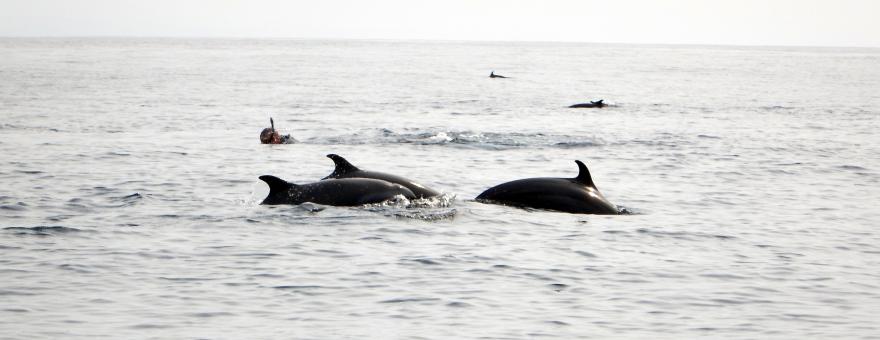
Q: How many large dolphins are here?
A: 3